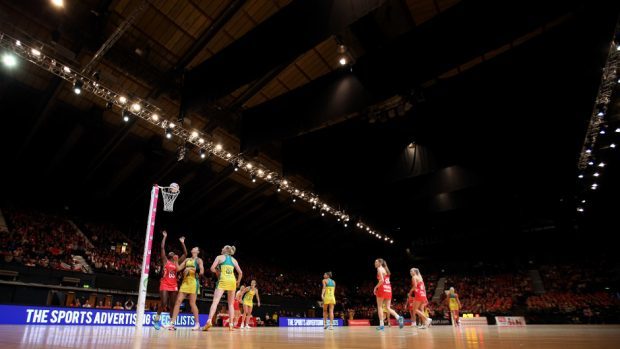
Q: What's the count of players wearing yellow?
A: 5